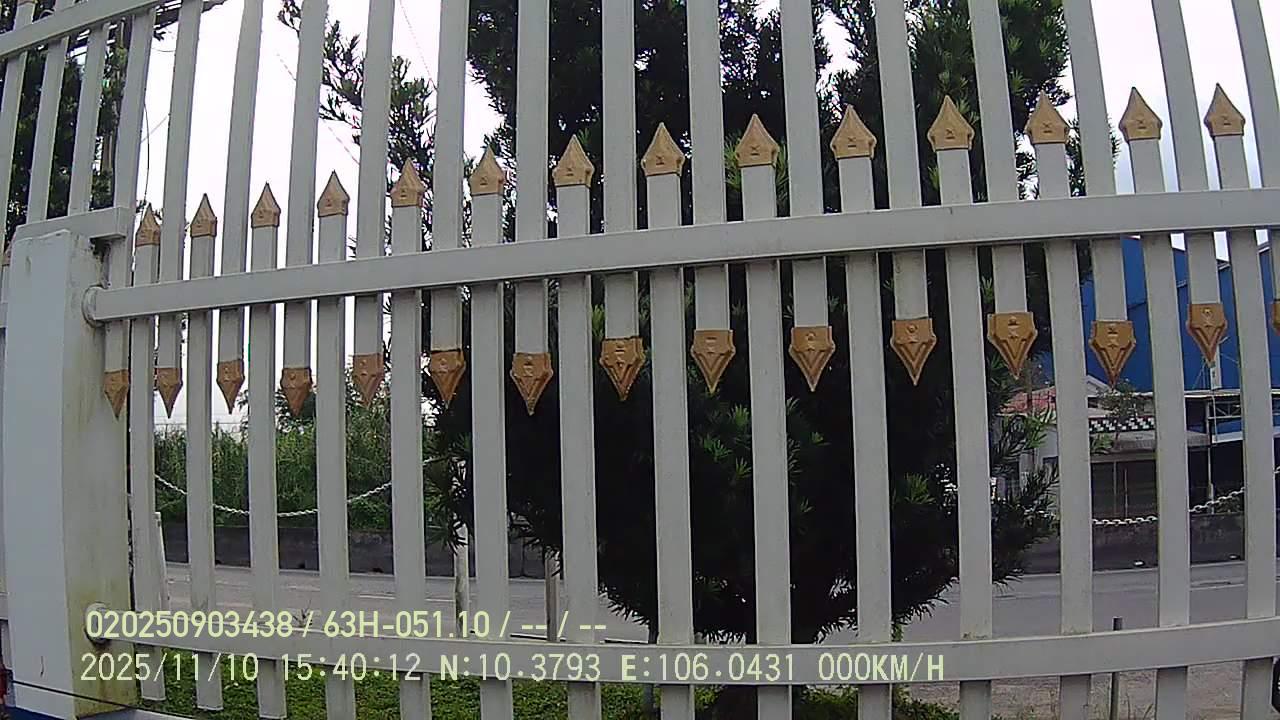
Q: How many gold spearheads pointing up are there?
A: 14